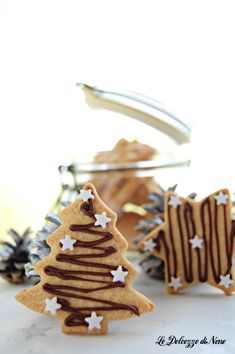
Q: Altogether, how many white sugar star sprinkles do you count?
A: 12